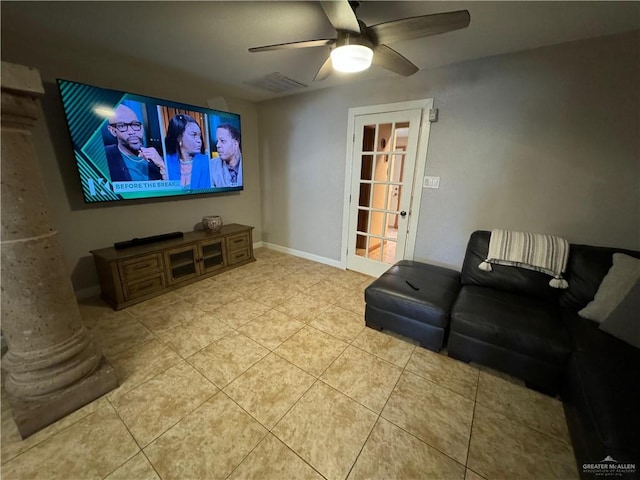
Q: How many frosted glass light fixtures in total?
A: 1